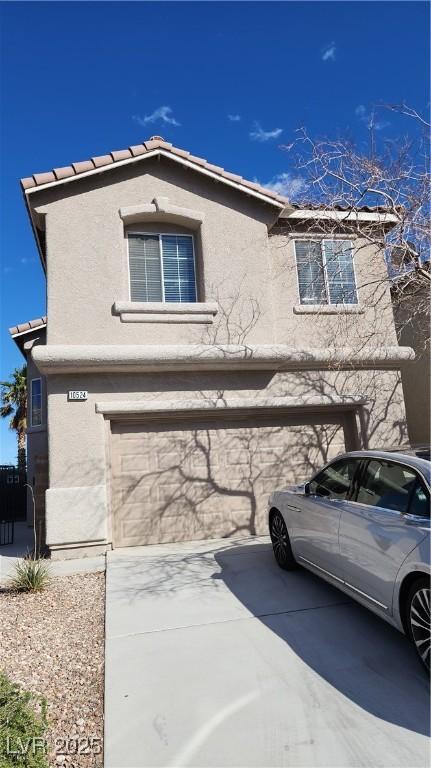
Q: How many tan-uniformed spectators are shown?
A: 0